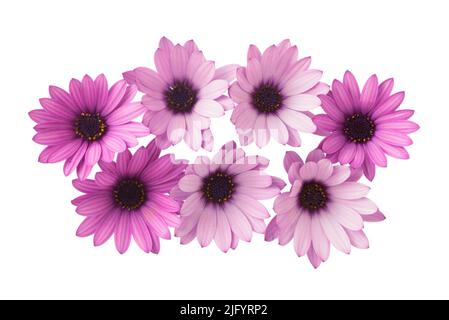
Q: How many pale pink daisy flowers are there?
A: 4